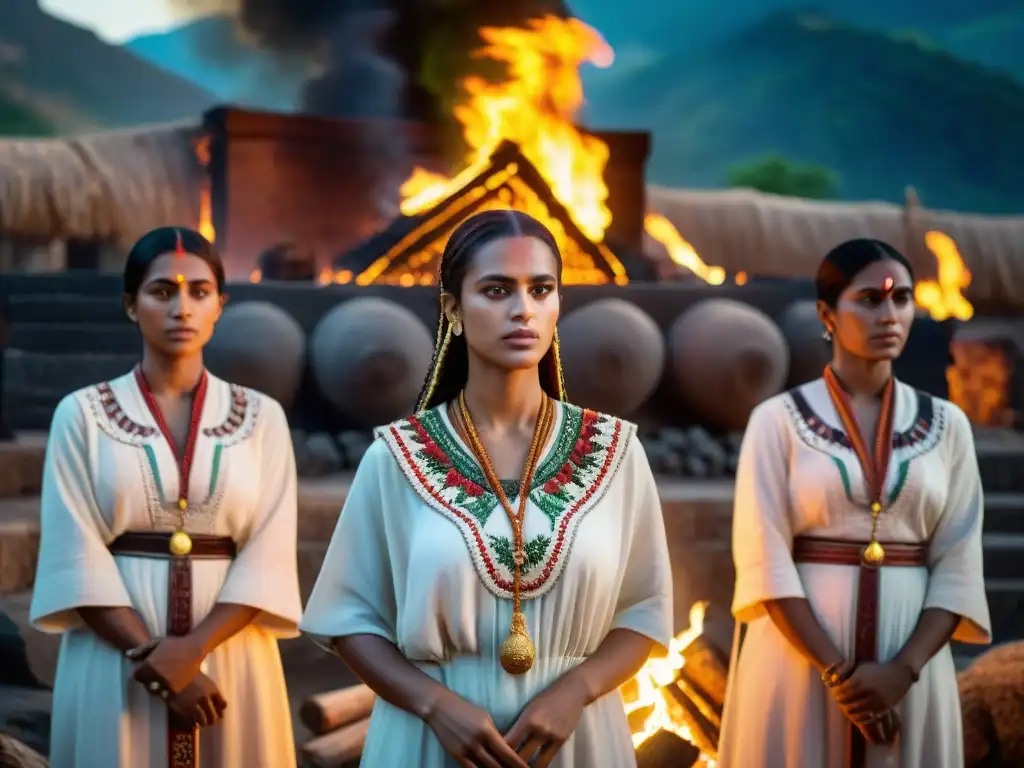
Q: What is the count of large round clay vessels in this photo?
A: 5